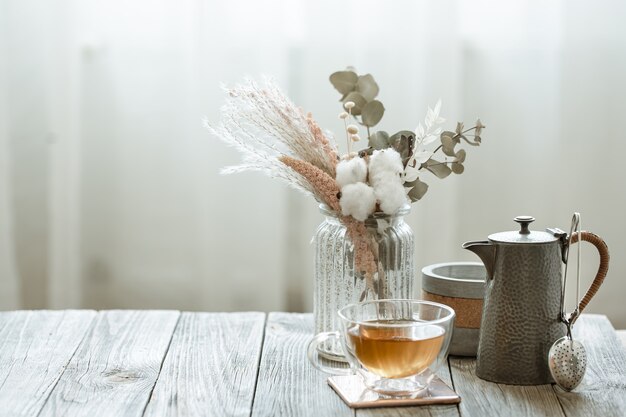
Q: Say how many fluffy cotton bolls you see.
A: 4